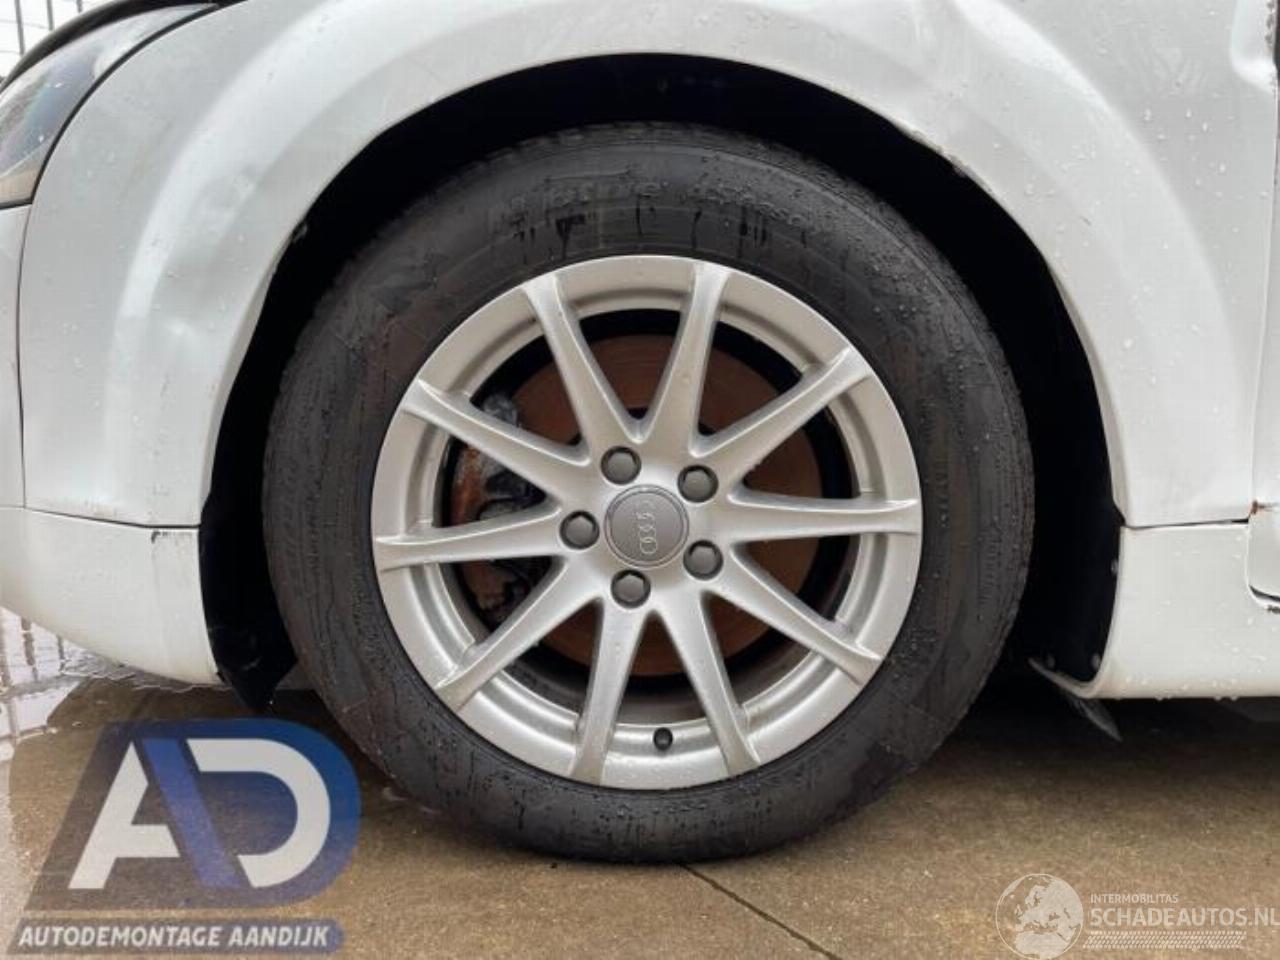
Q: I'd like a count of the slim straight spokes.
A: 10